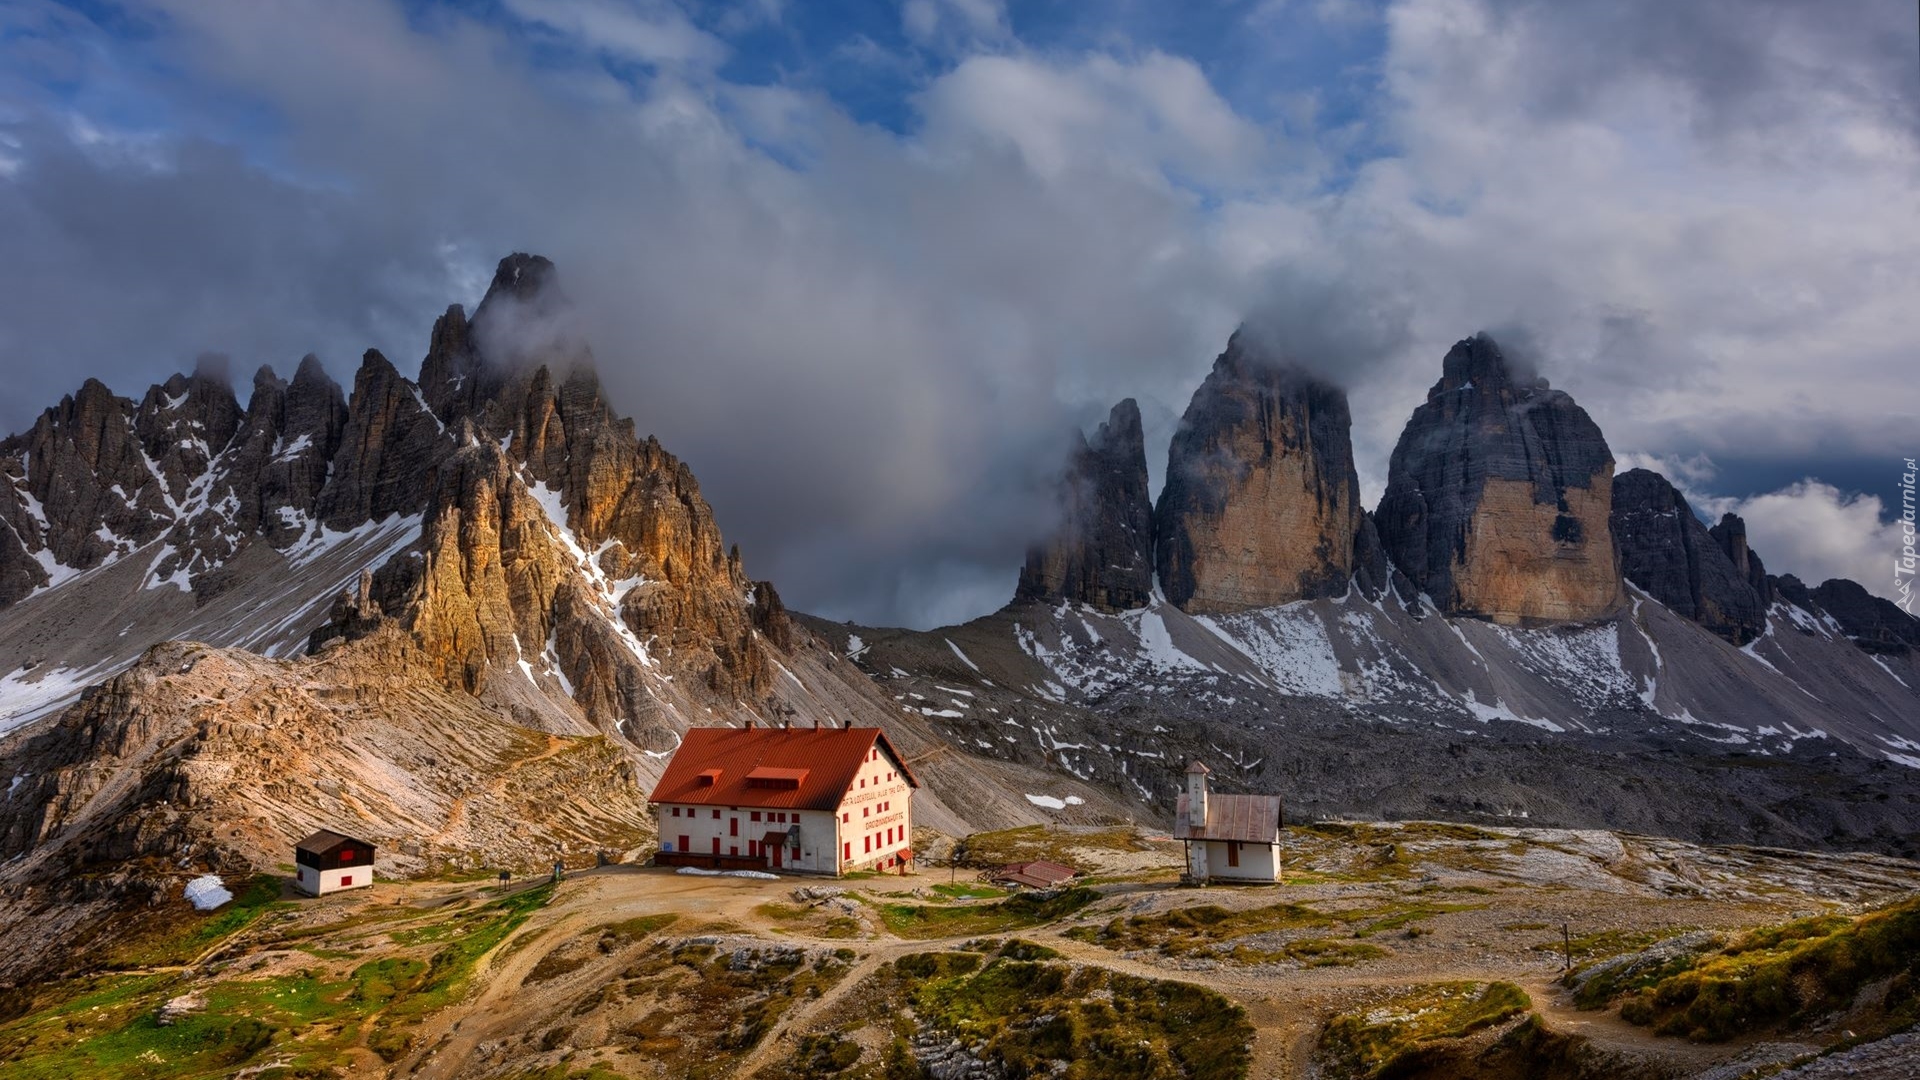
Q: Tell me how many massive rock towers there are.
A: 3